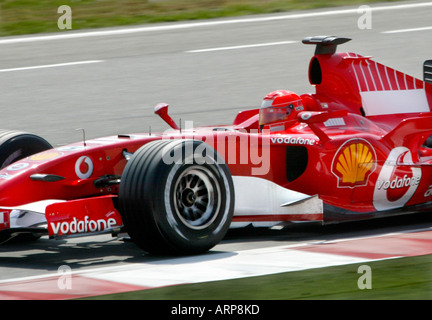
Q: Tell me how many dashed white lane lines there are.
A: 3